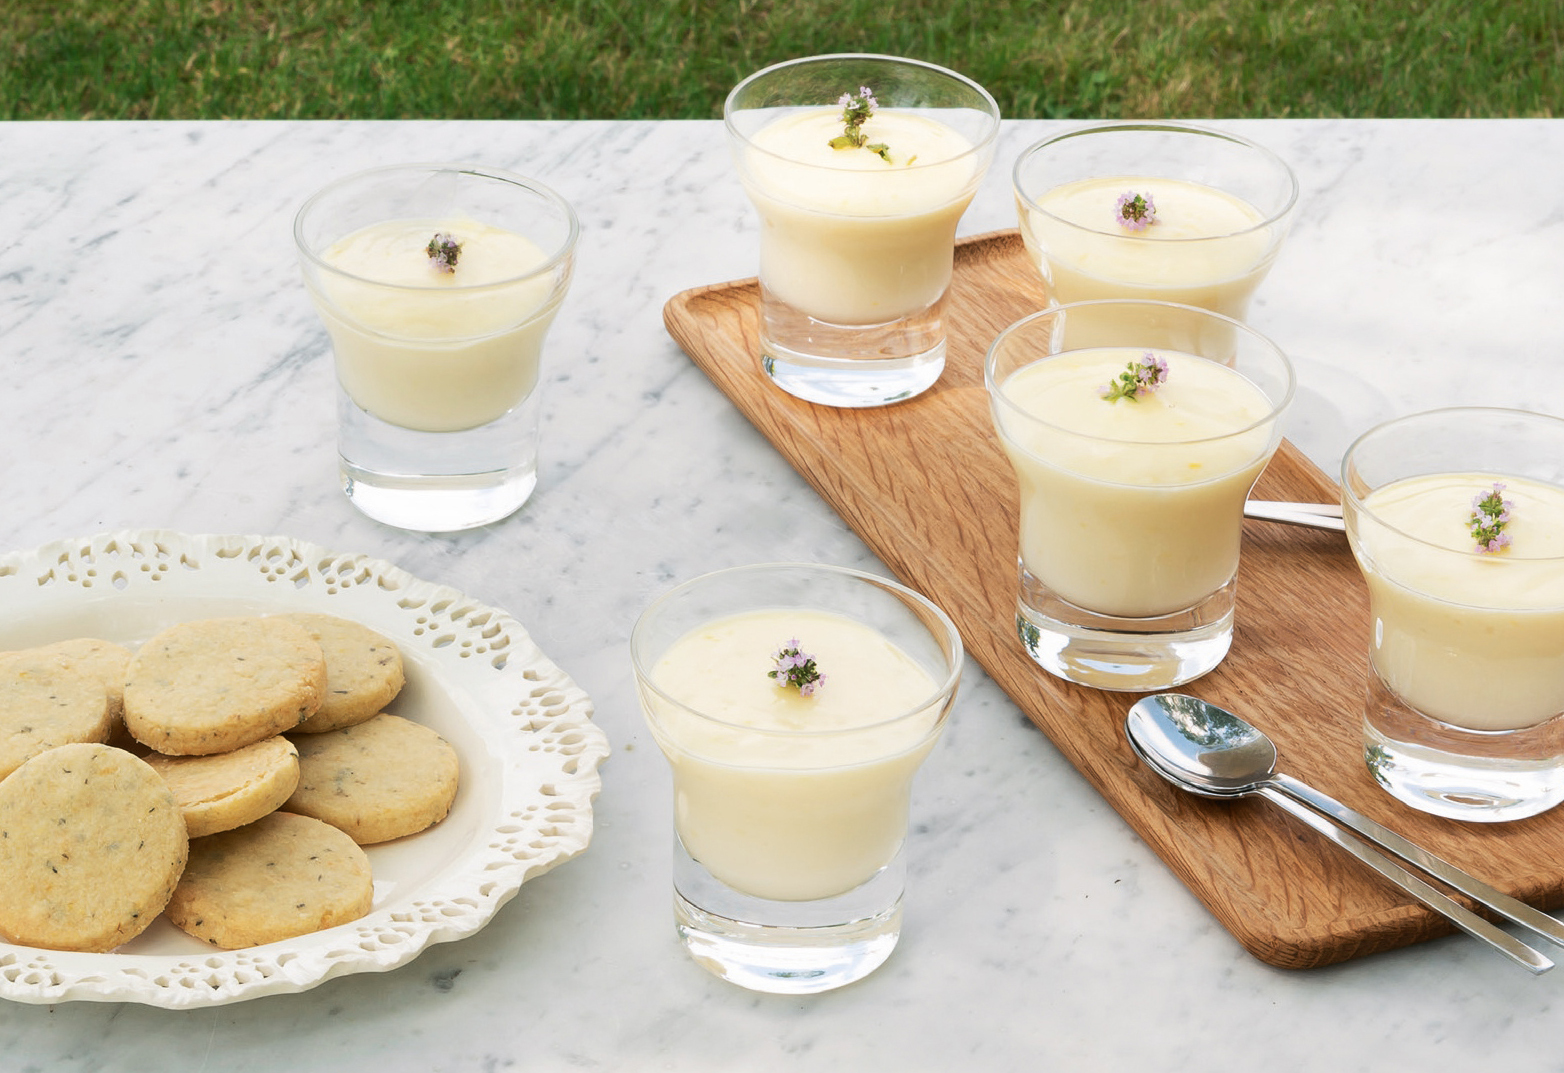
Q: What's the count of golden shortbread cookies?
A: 8